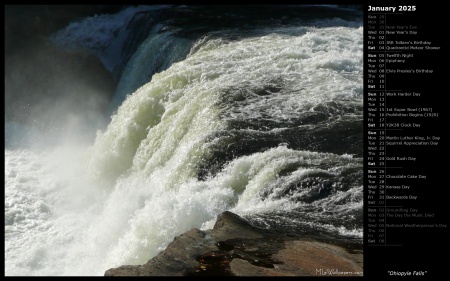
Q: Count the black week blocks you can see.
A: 6